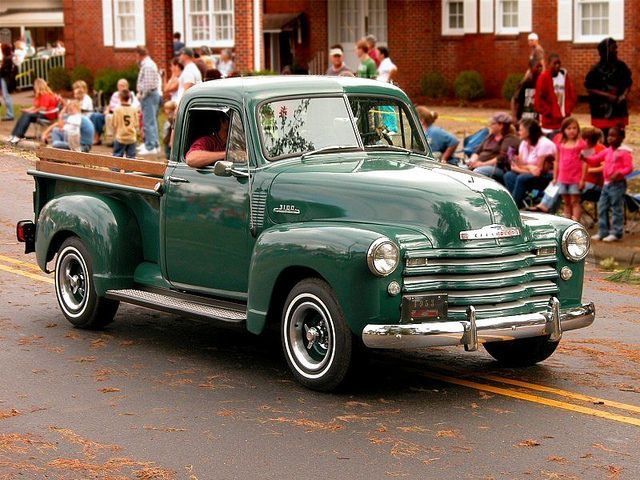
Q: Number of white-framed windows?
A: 5